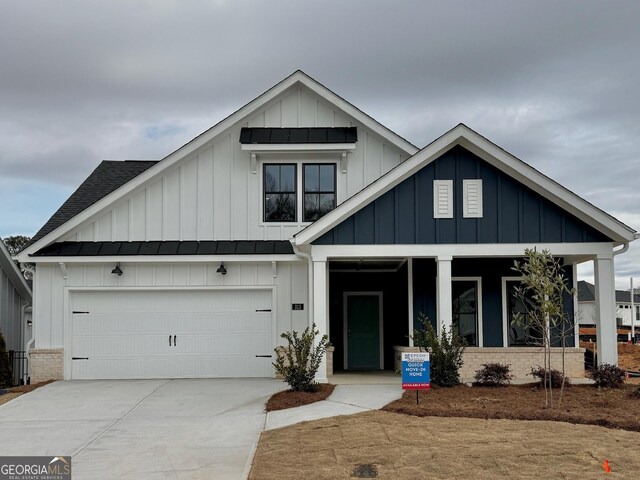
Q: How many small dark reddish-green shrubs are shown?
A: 3